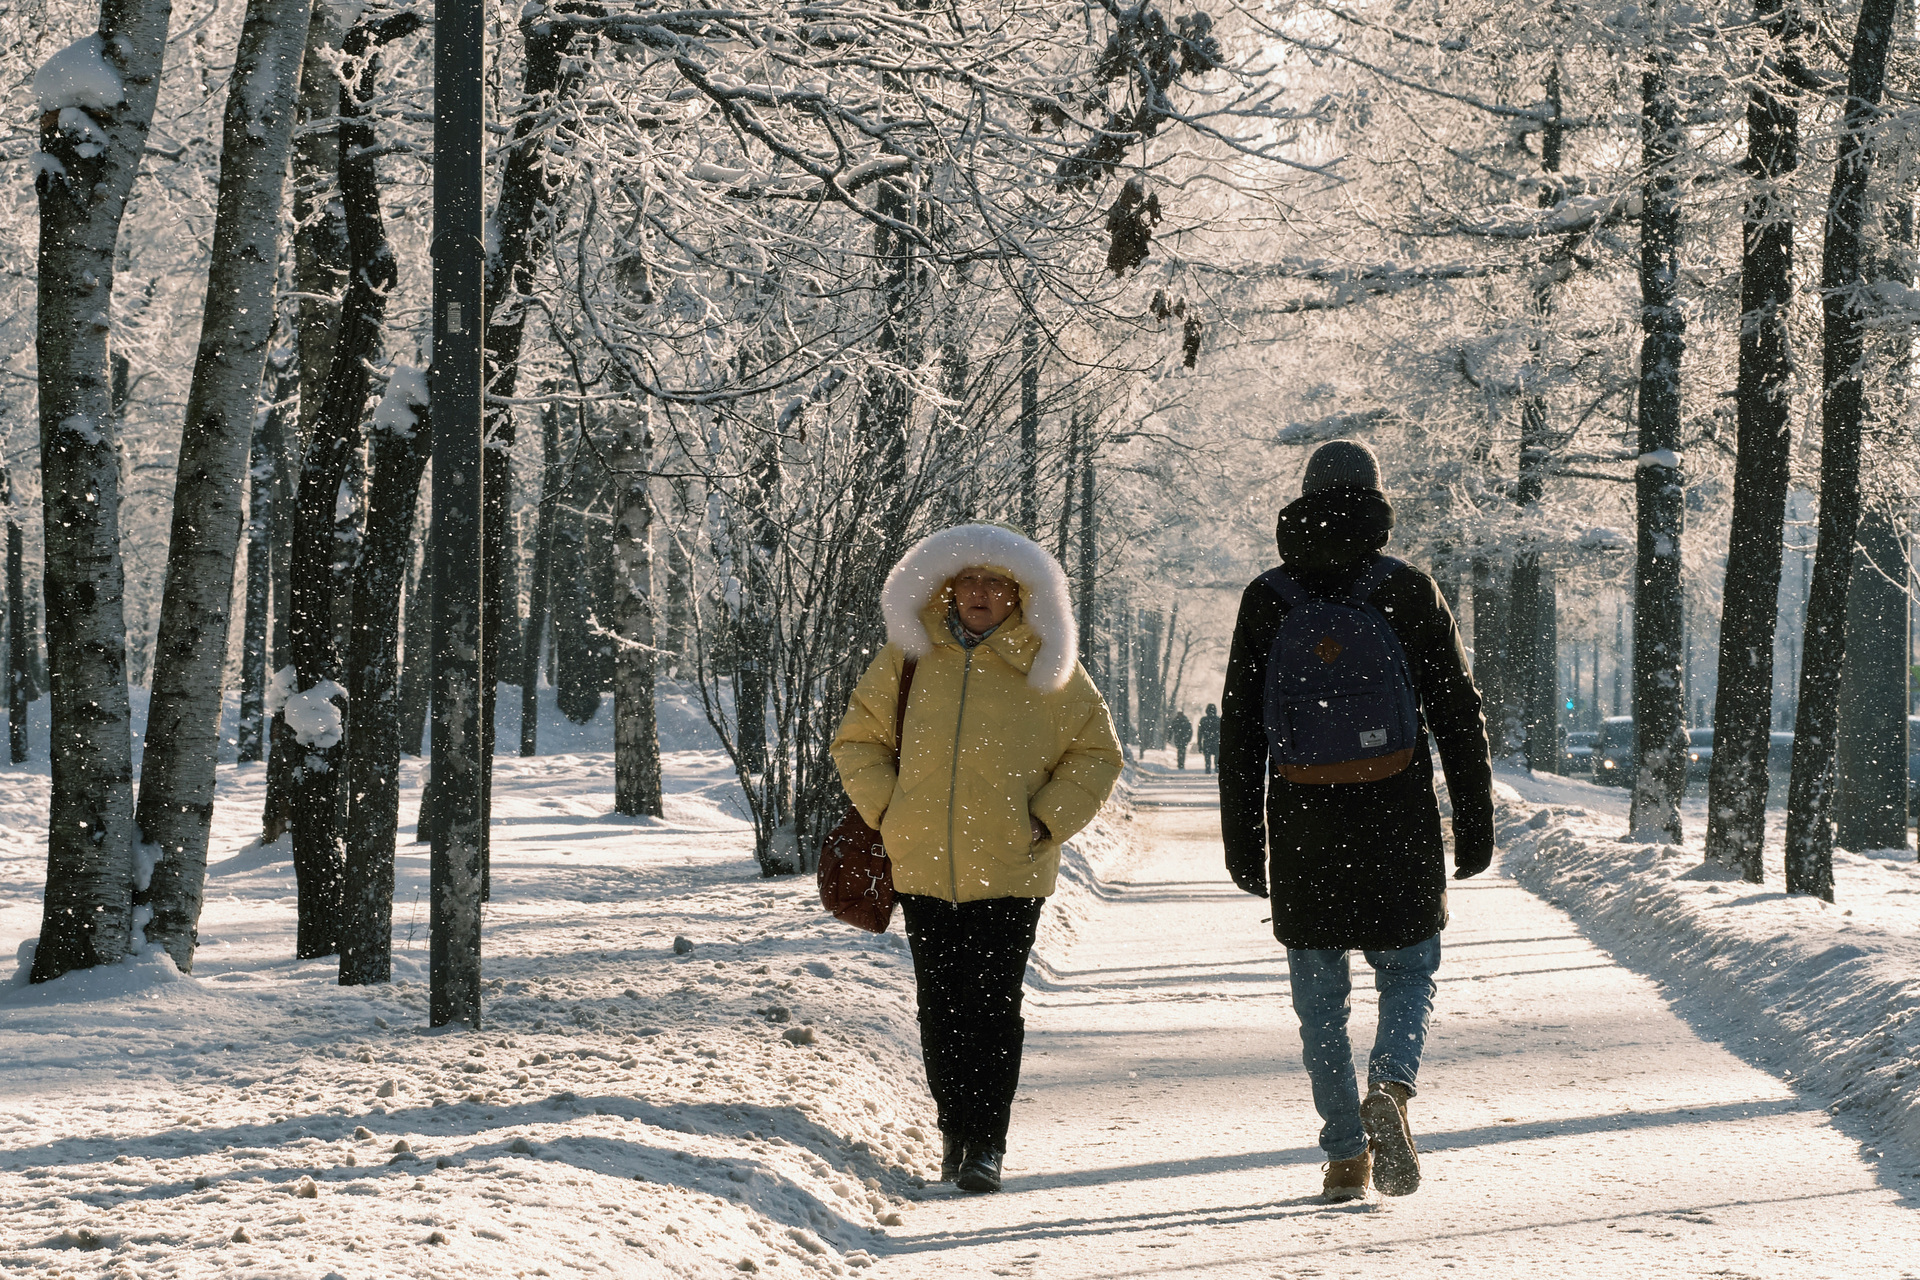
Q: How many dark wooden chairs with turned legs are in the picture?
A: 0